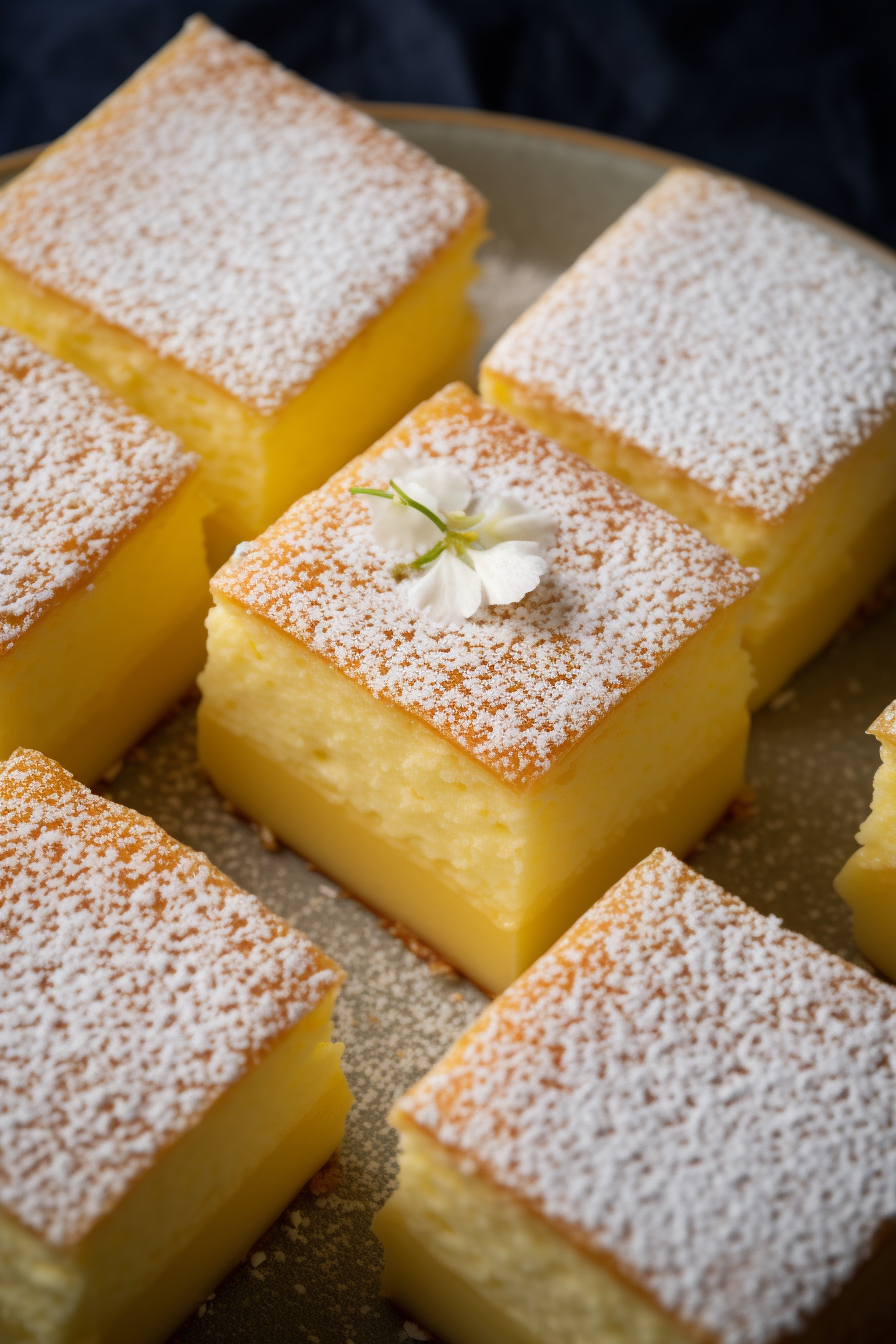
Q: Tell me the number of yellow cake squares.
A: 7